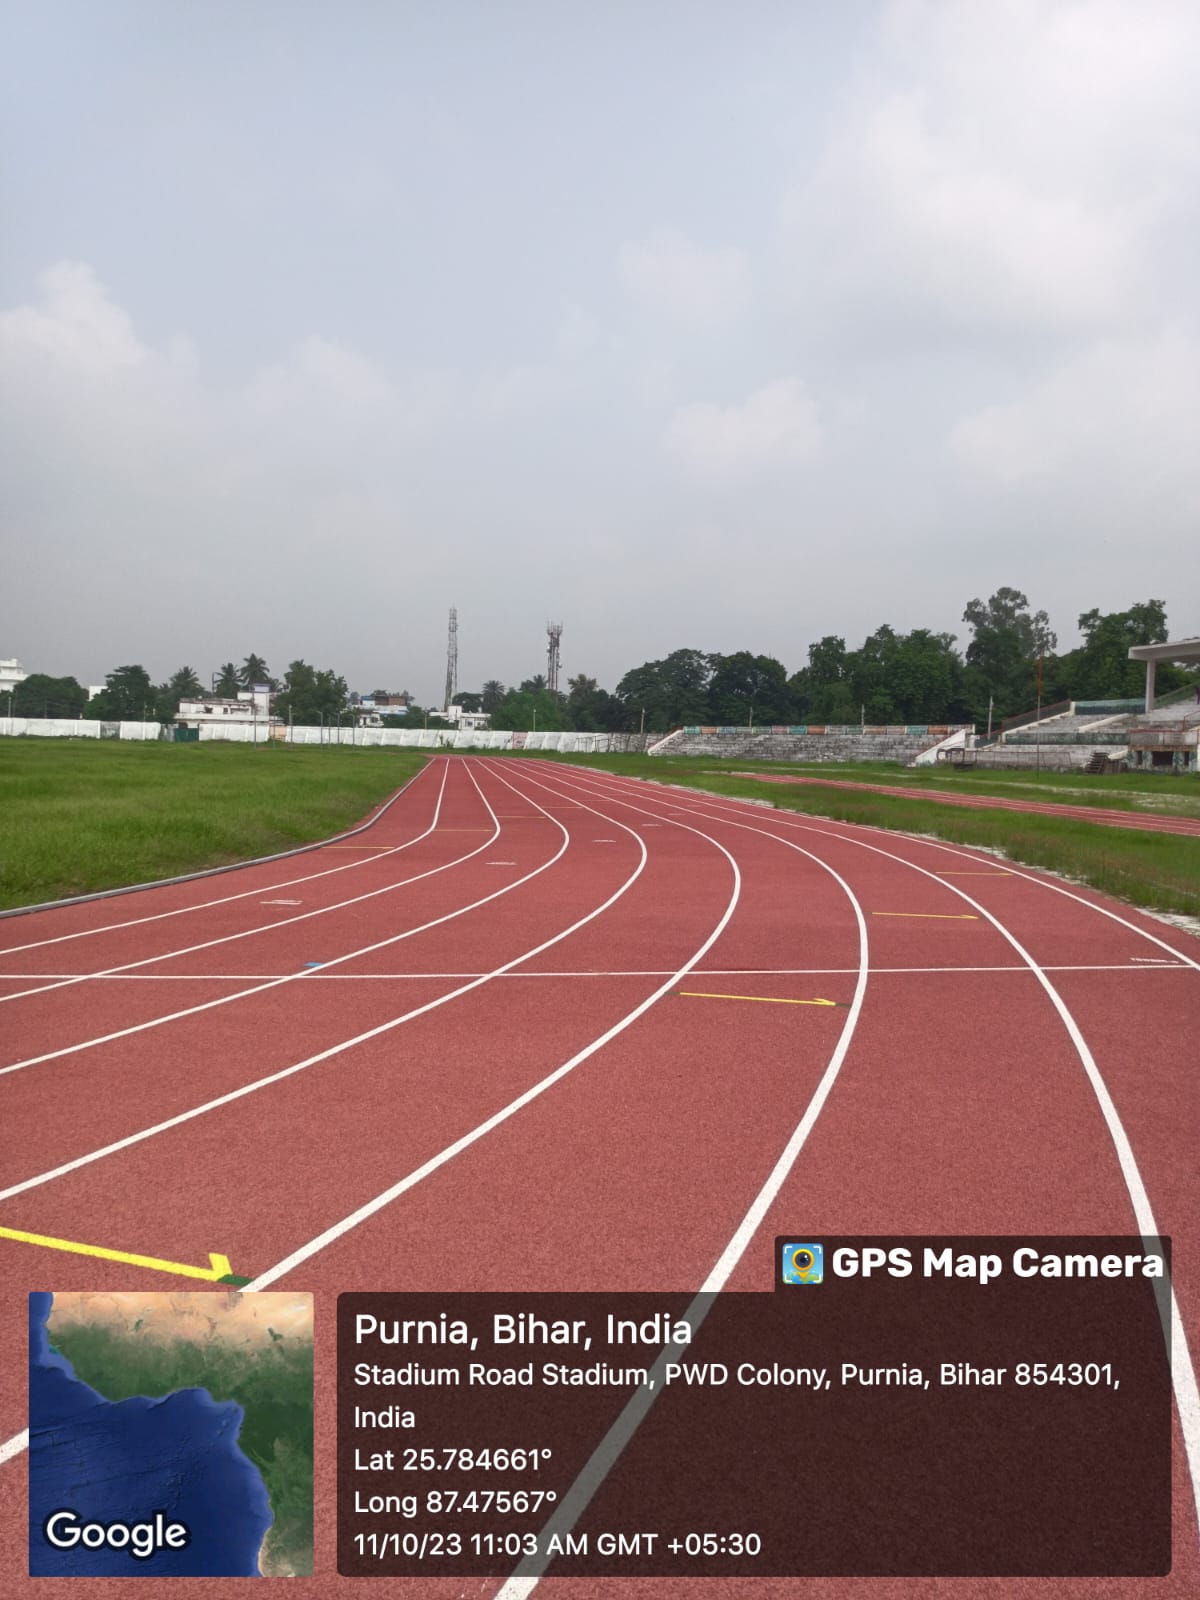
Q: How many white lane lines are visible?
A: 8